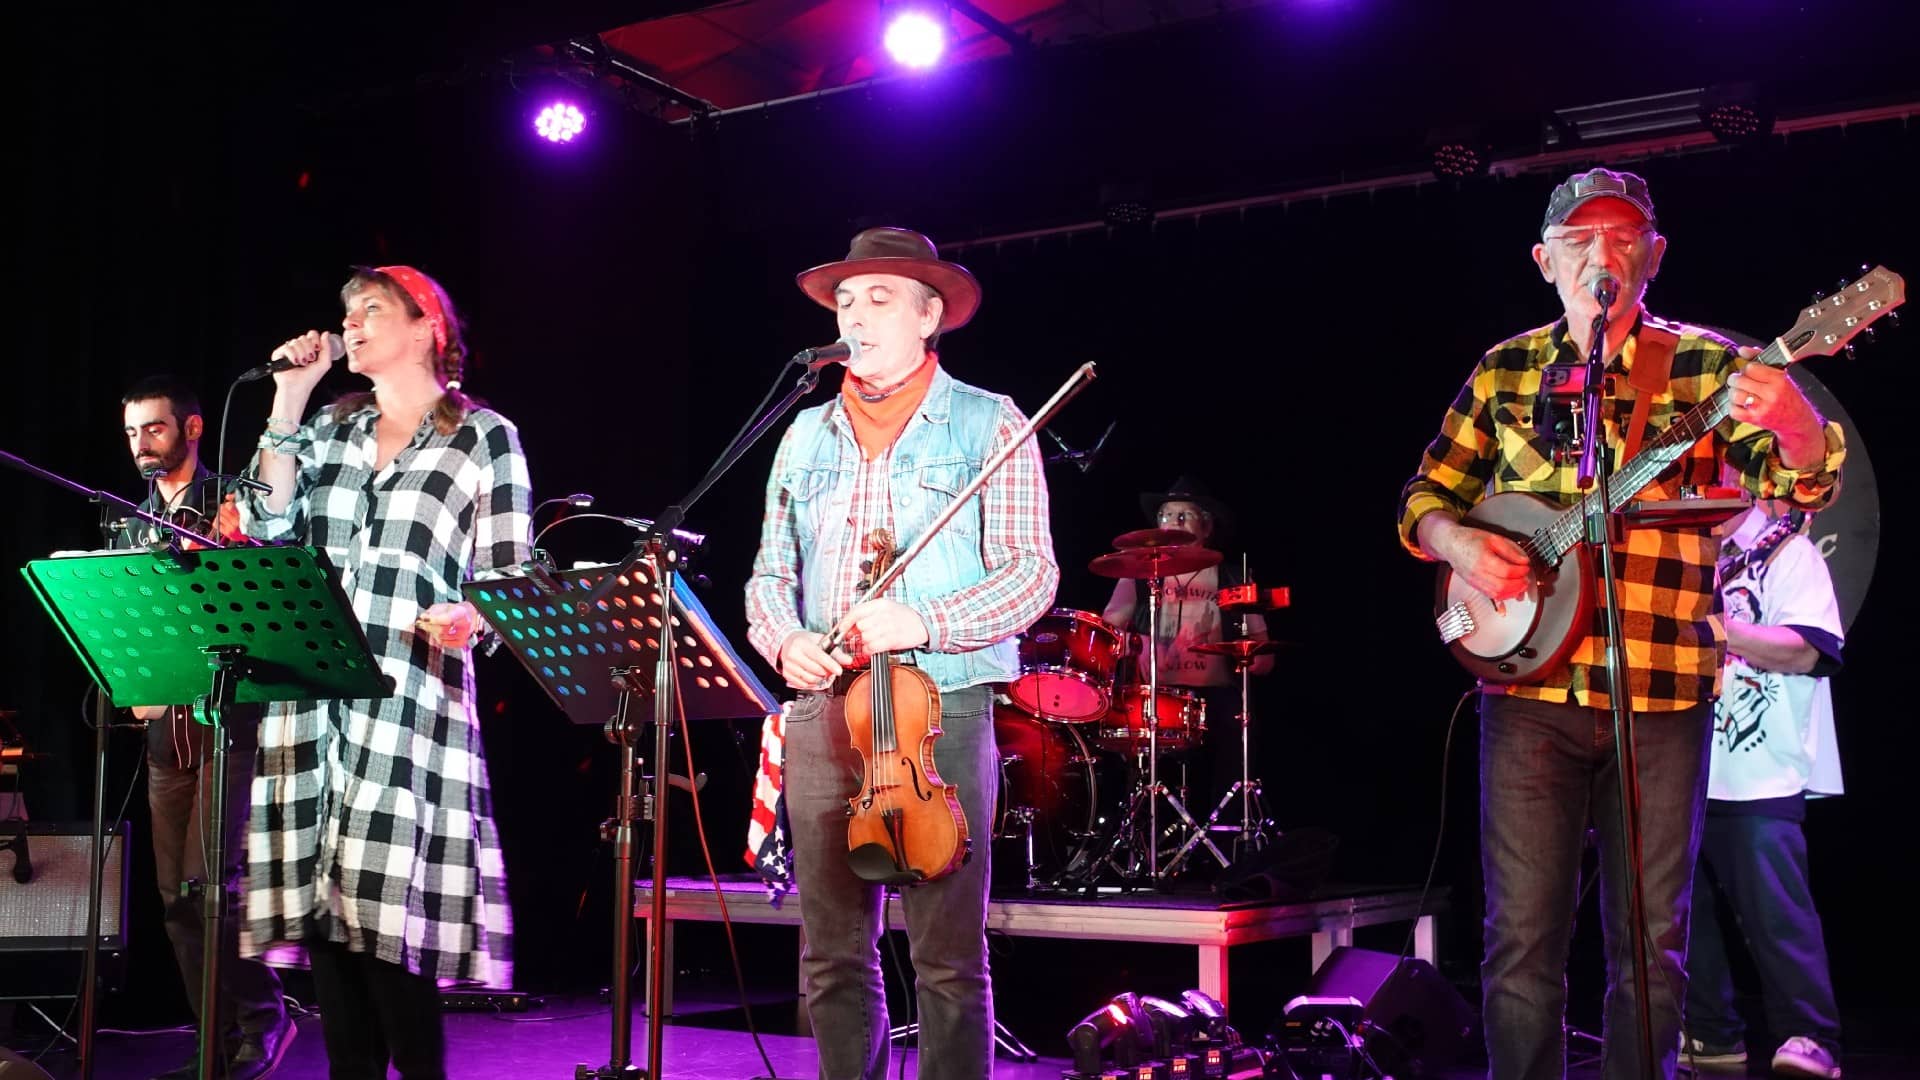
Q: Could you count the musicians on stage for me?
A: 6